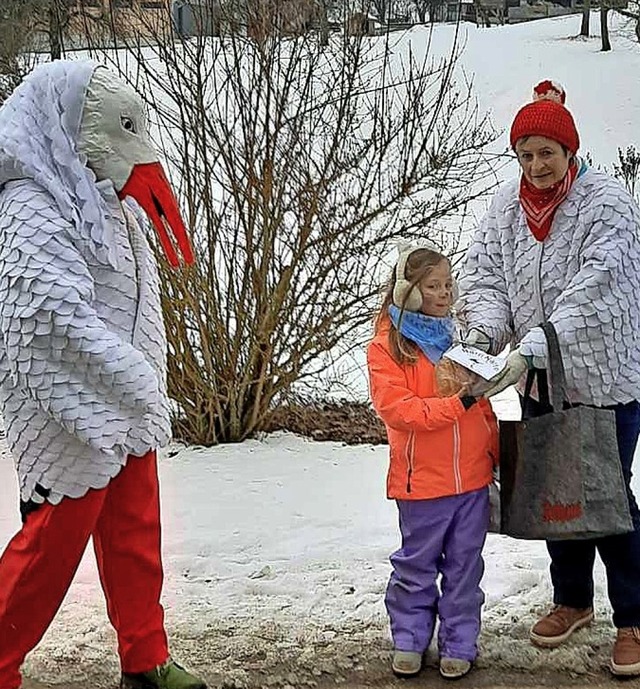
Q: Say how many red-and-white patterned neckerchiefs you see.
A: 1